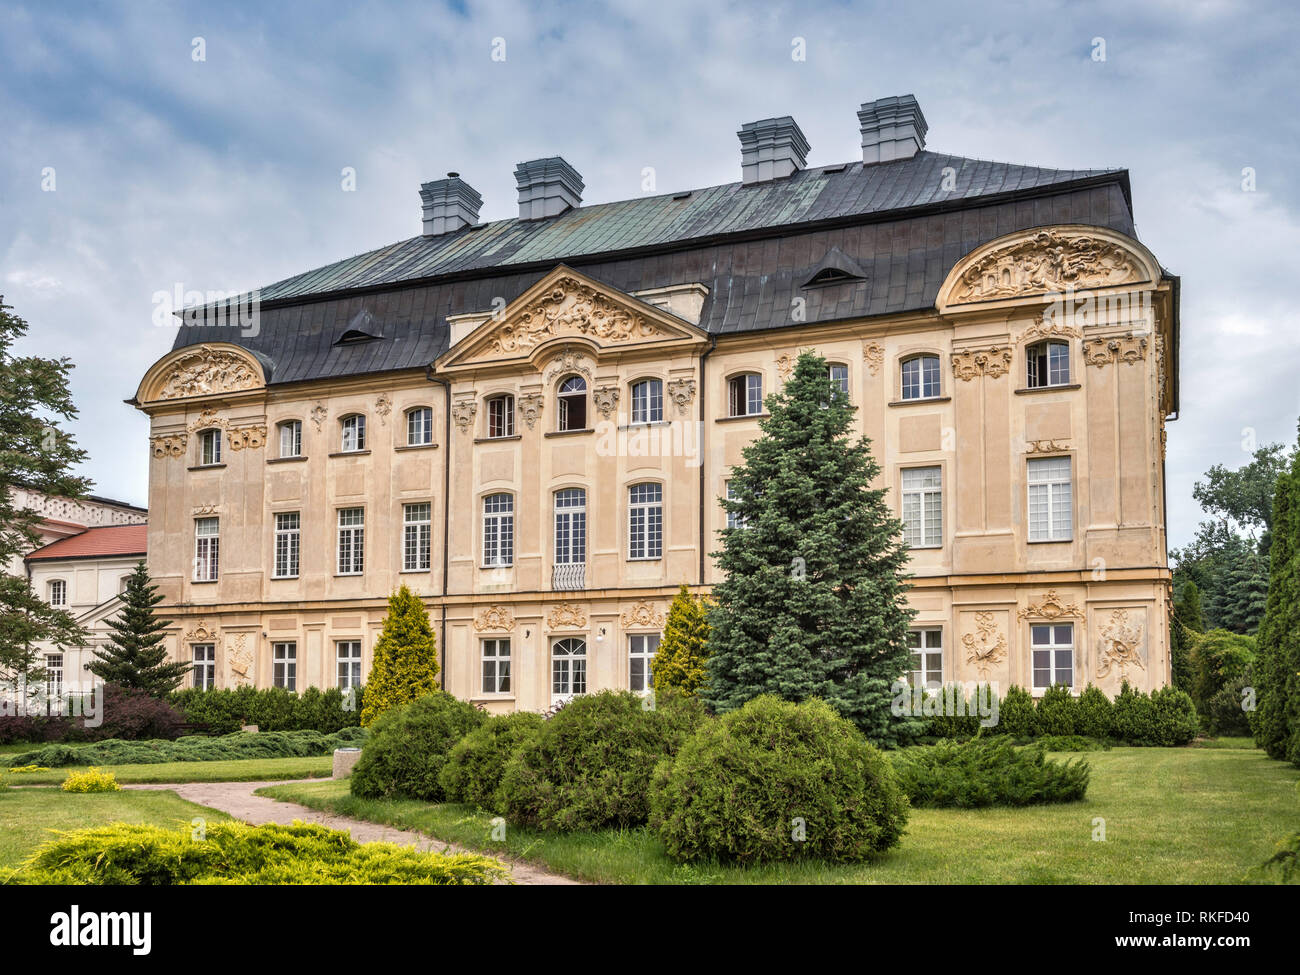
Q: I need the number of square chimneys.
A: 4